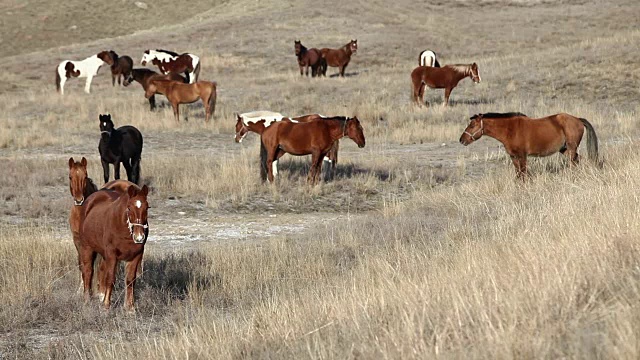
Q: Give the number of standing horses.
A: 15